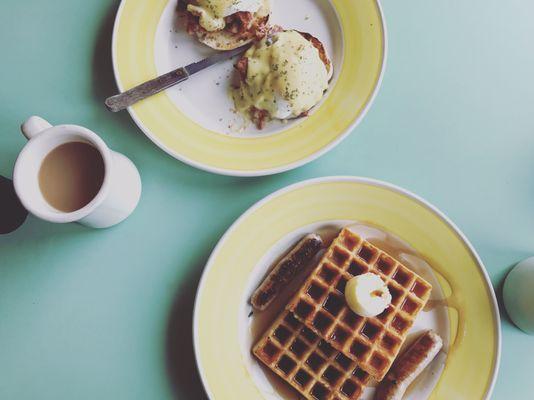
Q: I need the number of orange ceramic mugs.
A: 0